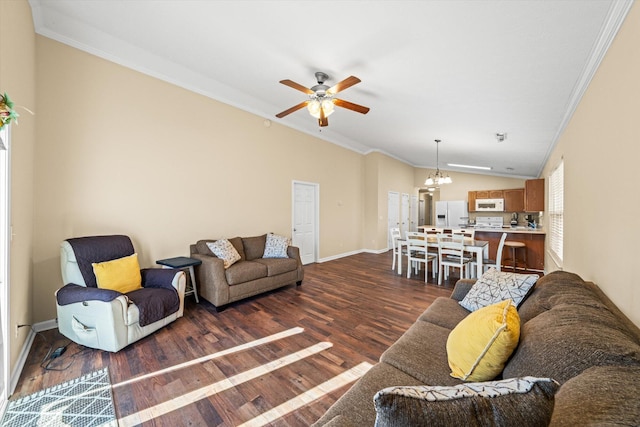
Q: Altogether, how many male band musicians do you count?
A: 0